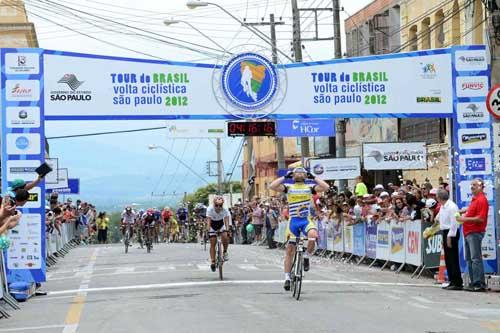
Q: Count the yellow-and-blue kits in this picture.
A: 1